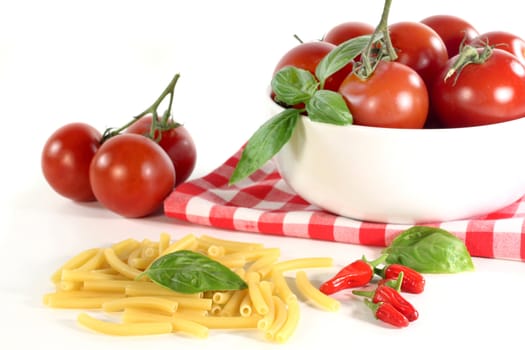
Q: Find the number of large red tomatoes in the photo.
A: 10